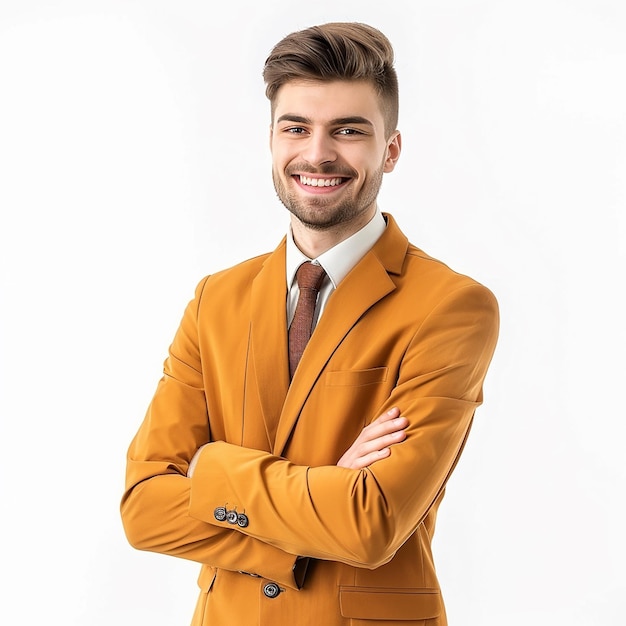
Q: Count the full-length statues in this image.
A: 0